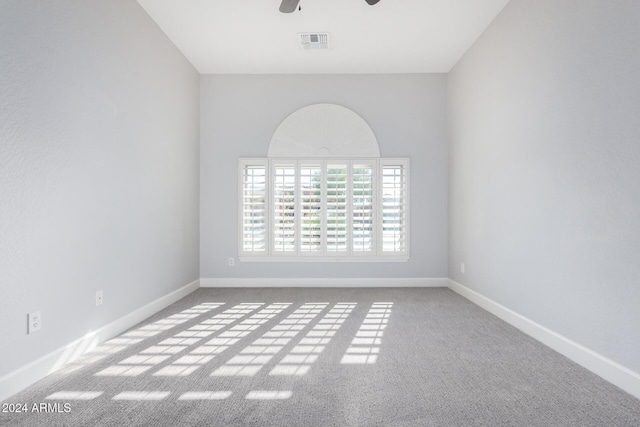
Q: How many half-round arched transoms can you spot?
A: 1